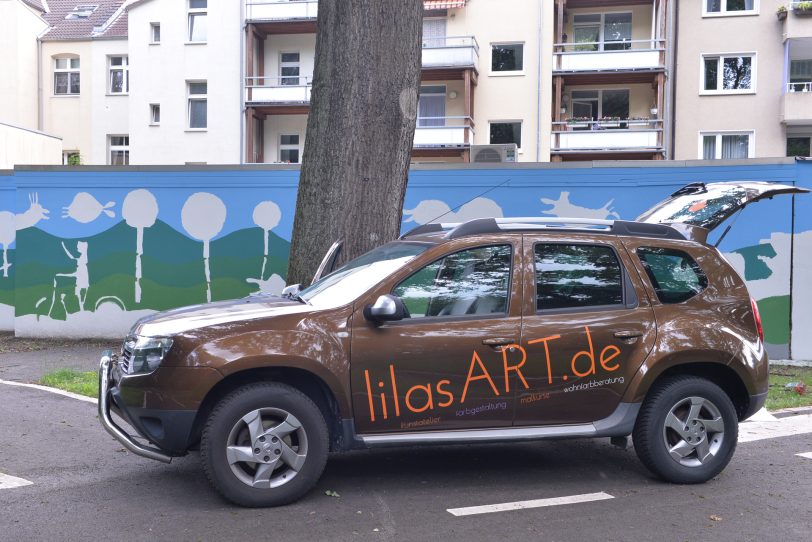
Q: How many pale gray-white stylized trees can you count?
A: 4